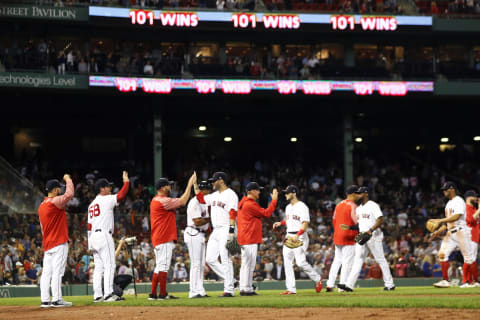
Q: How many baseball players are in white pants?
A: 11